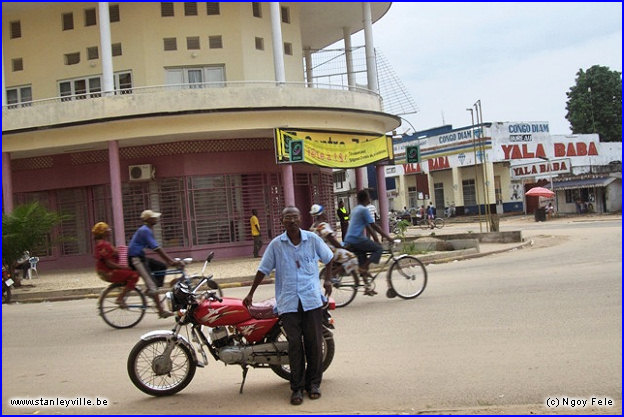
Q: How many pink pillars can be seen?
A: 5